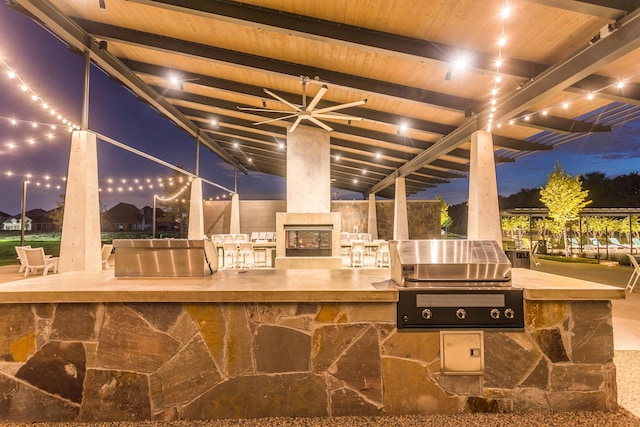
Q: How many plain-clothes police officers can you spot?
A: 0